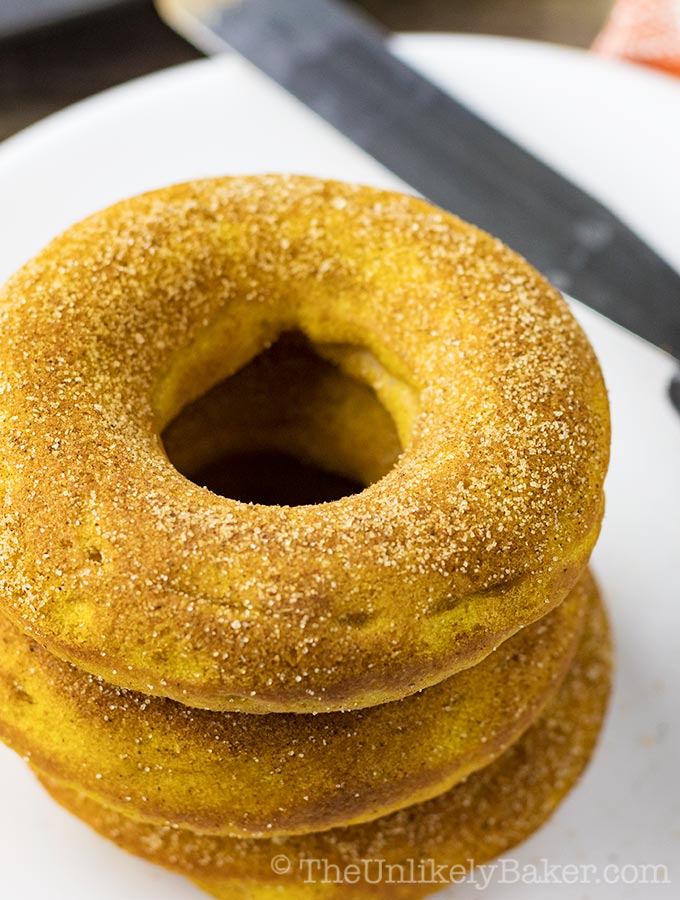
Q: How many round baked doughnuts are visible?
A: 3